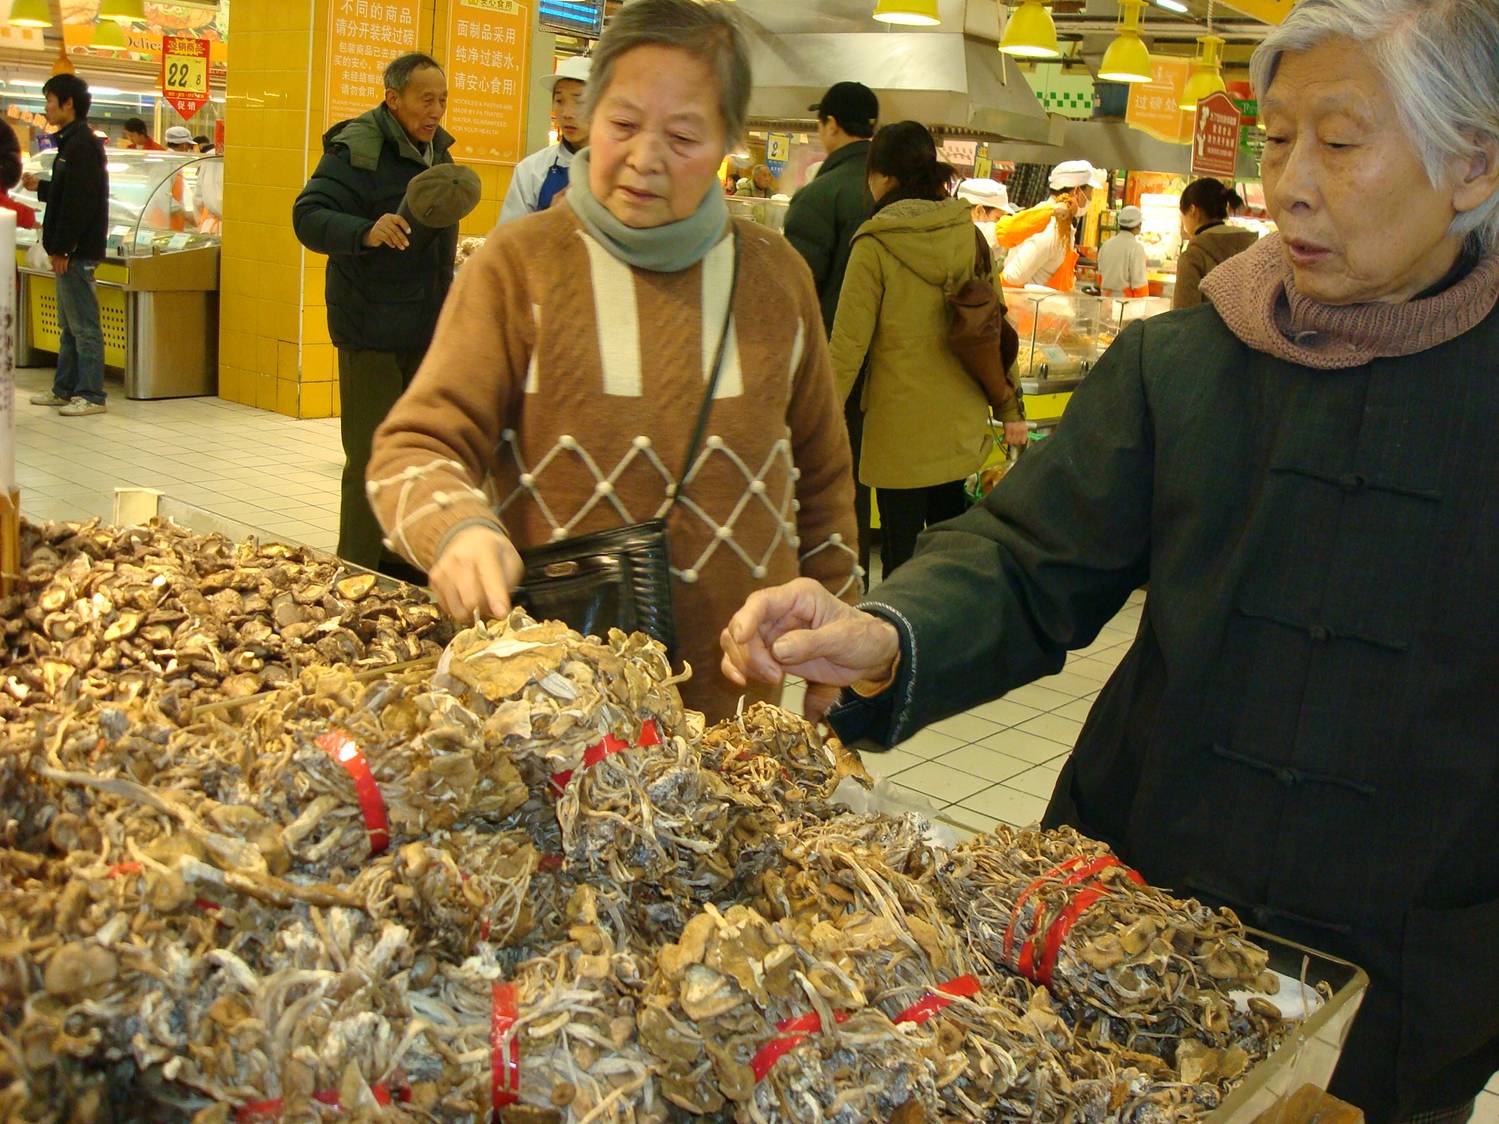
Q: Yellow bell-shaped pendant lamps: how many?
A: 7